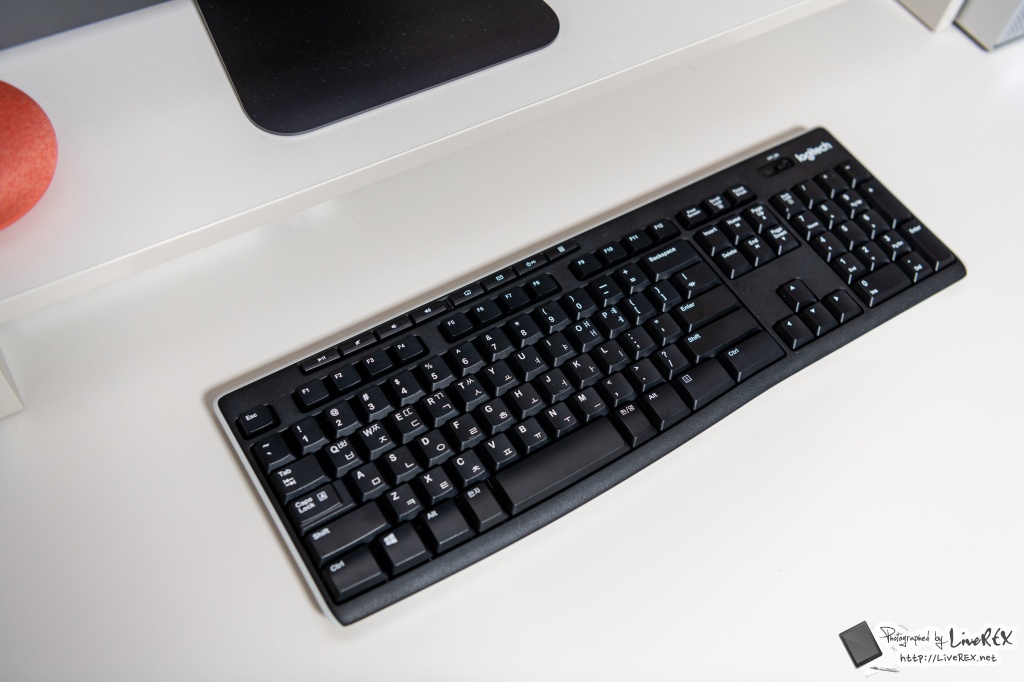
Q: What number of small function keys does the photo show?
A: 12